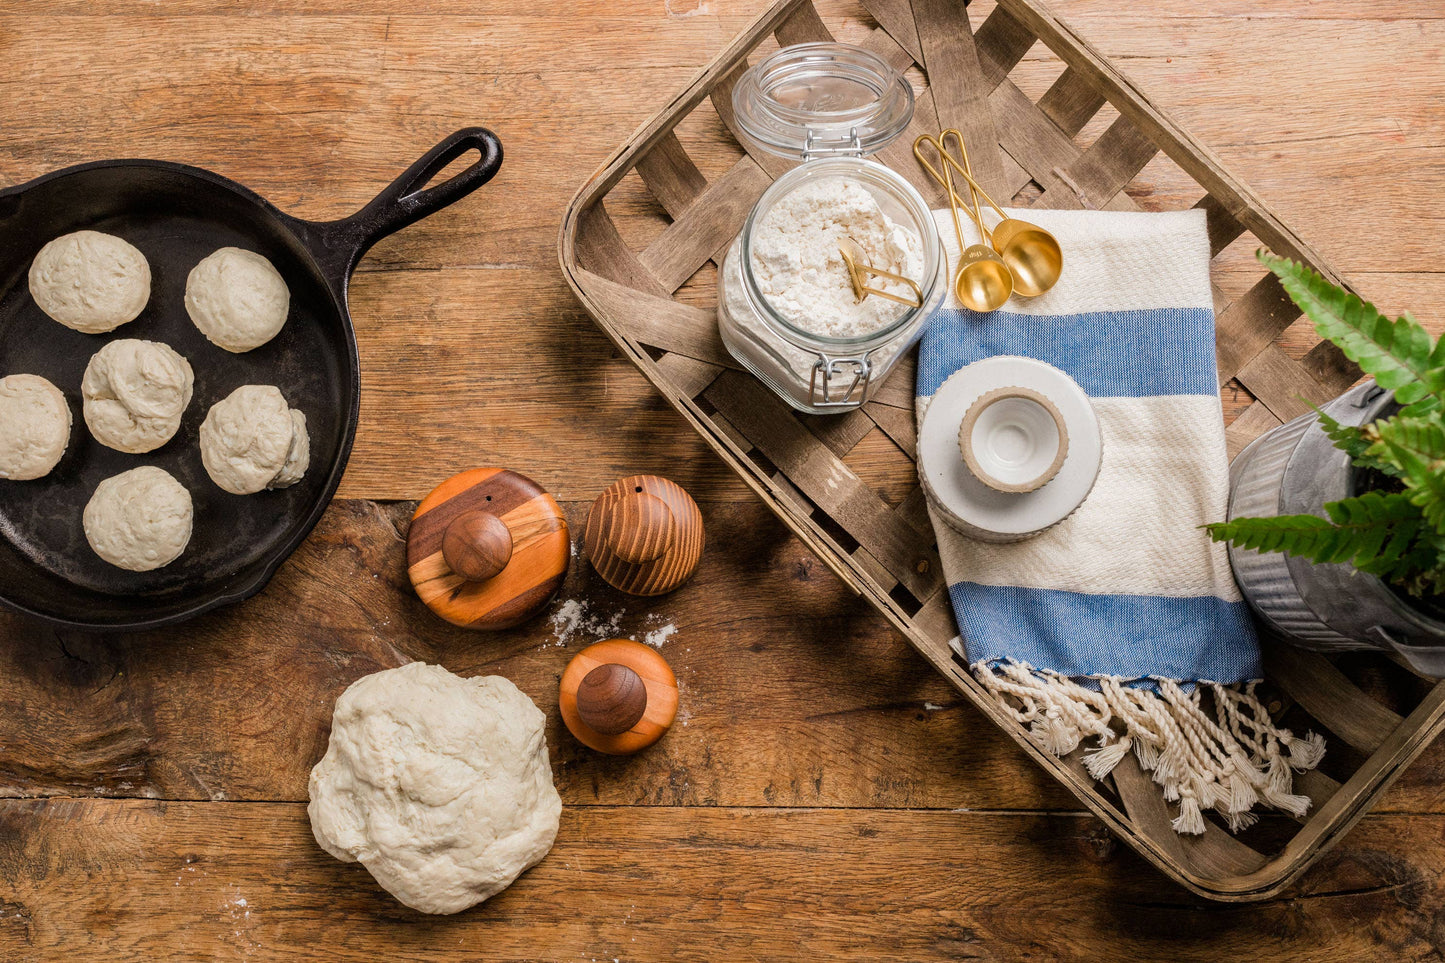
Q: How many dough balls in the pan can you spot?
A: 6